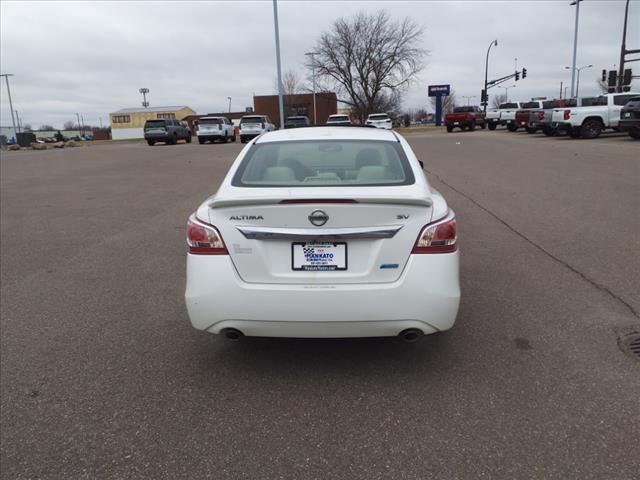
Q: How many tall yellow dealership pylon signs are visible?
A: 0